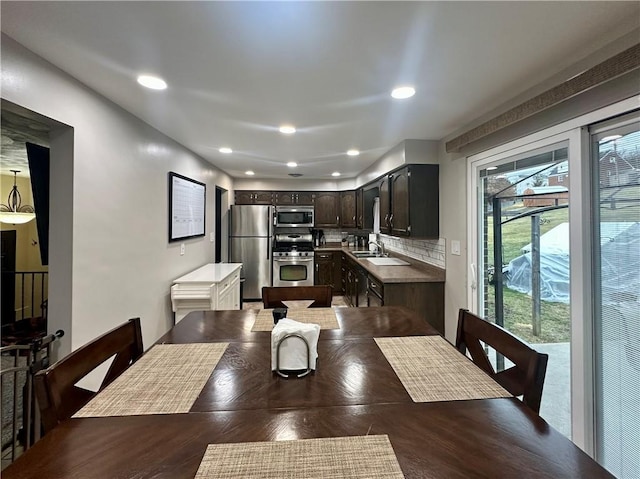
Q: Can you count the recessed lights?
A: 8